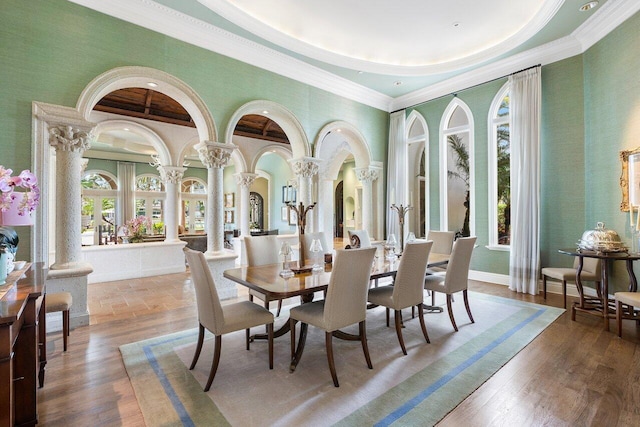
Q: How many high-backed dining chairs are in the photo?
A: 8